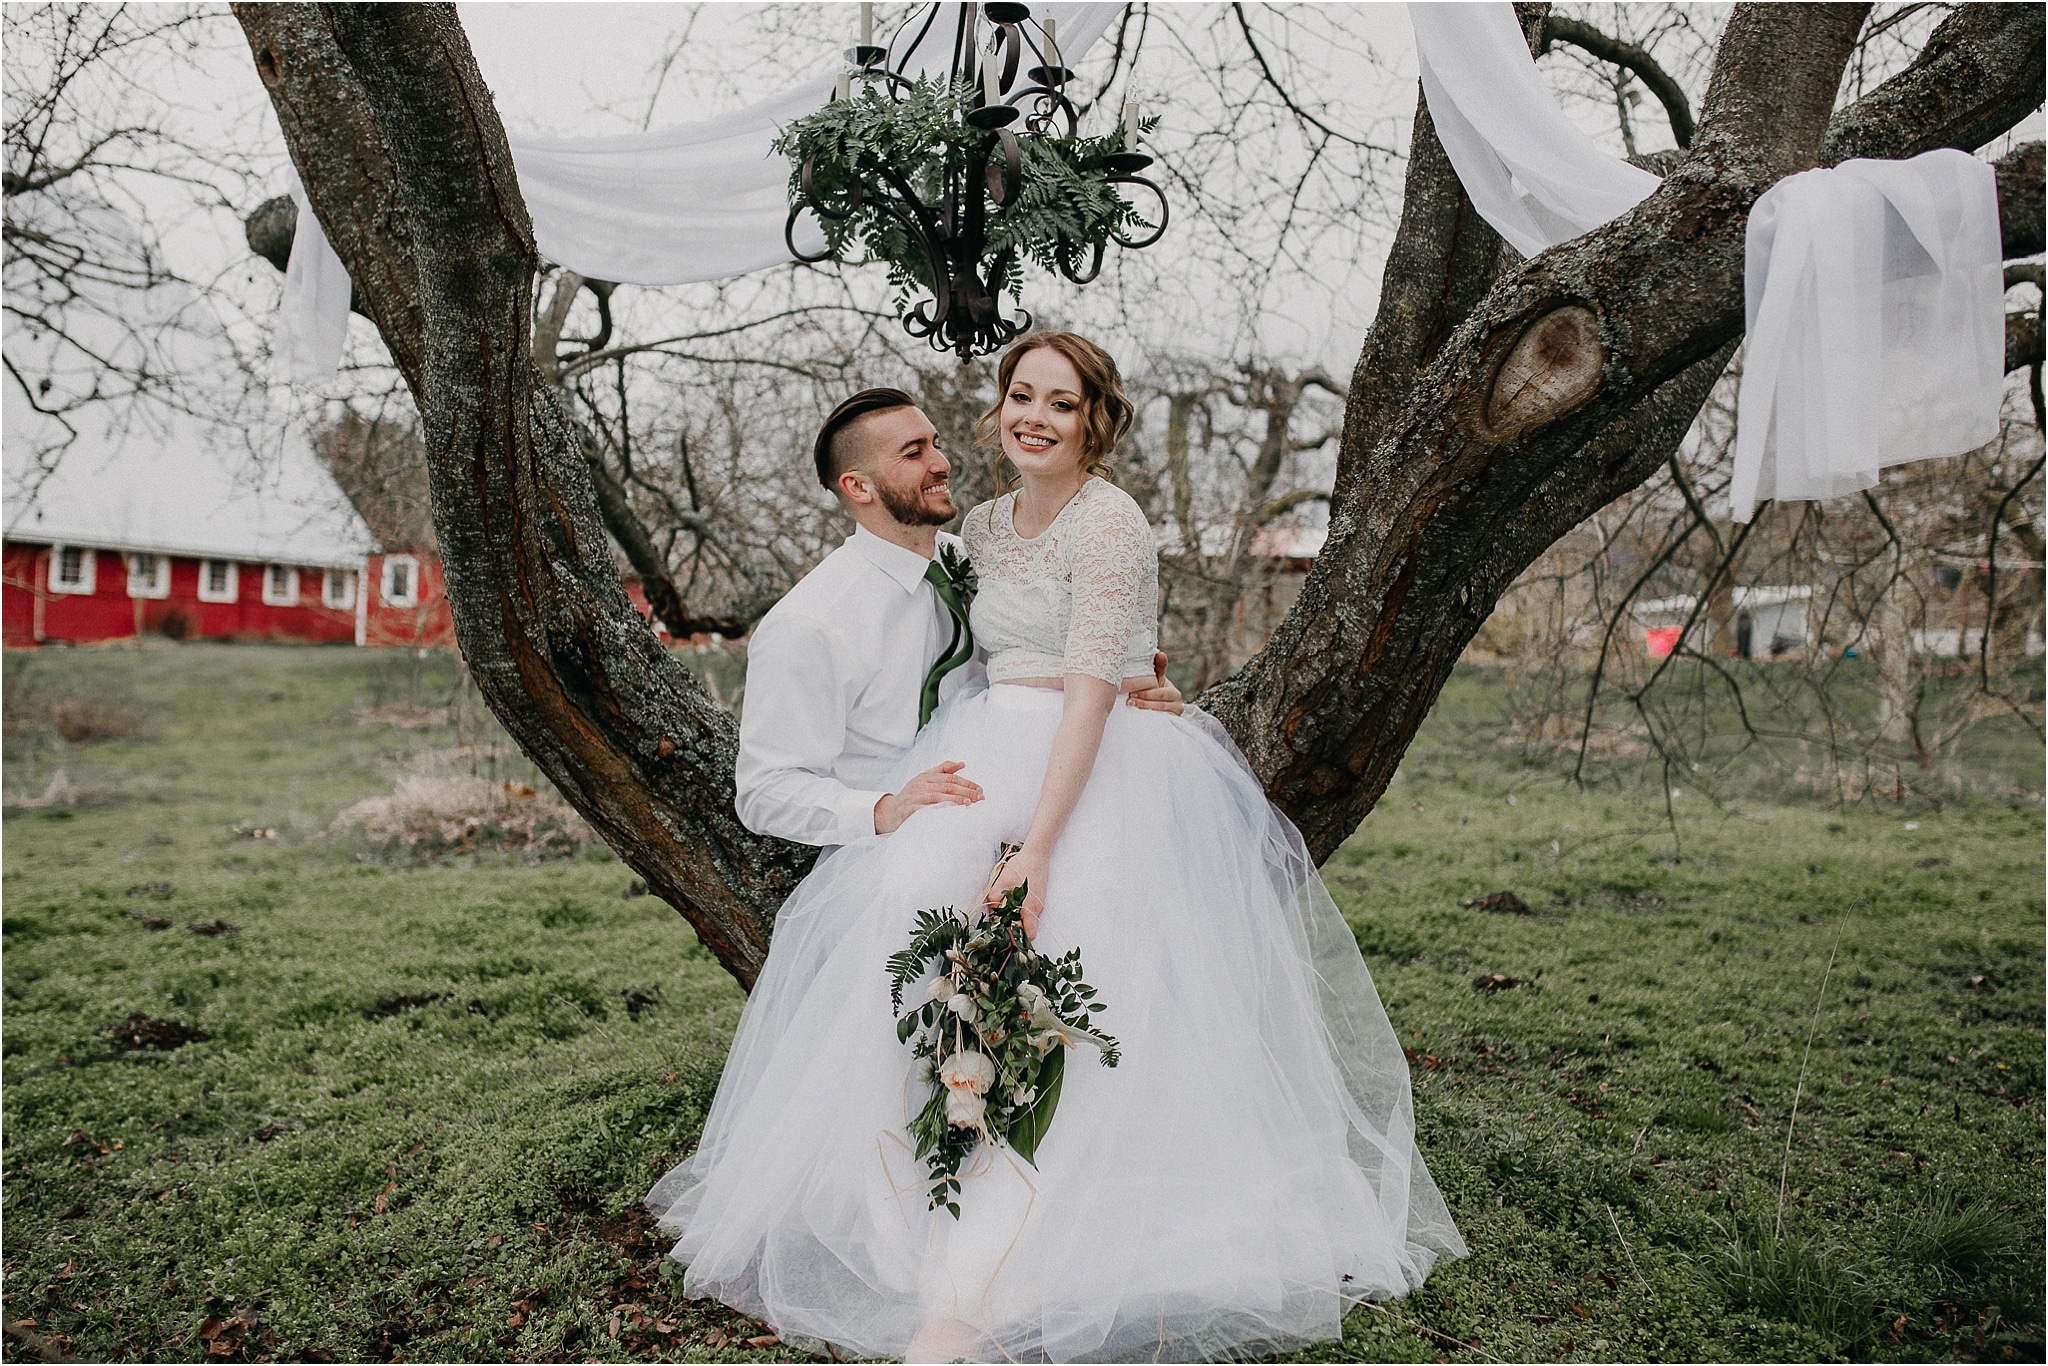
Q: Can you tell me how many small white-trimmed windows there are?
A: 6